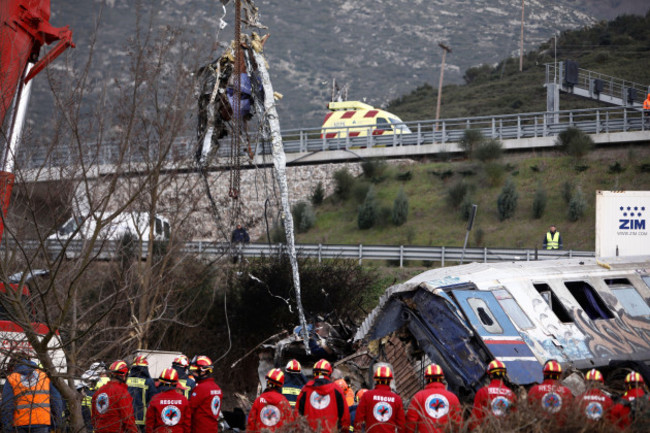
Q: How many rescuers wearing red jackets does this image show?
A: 11